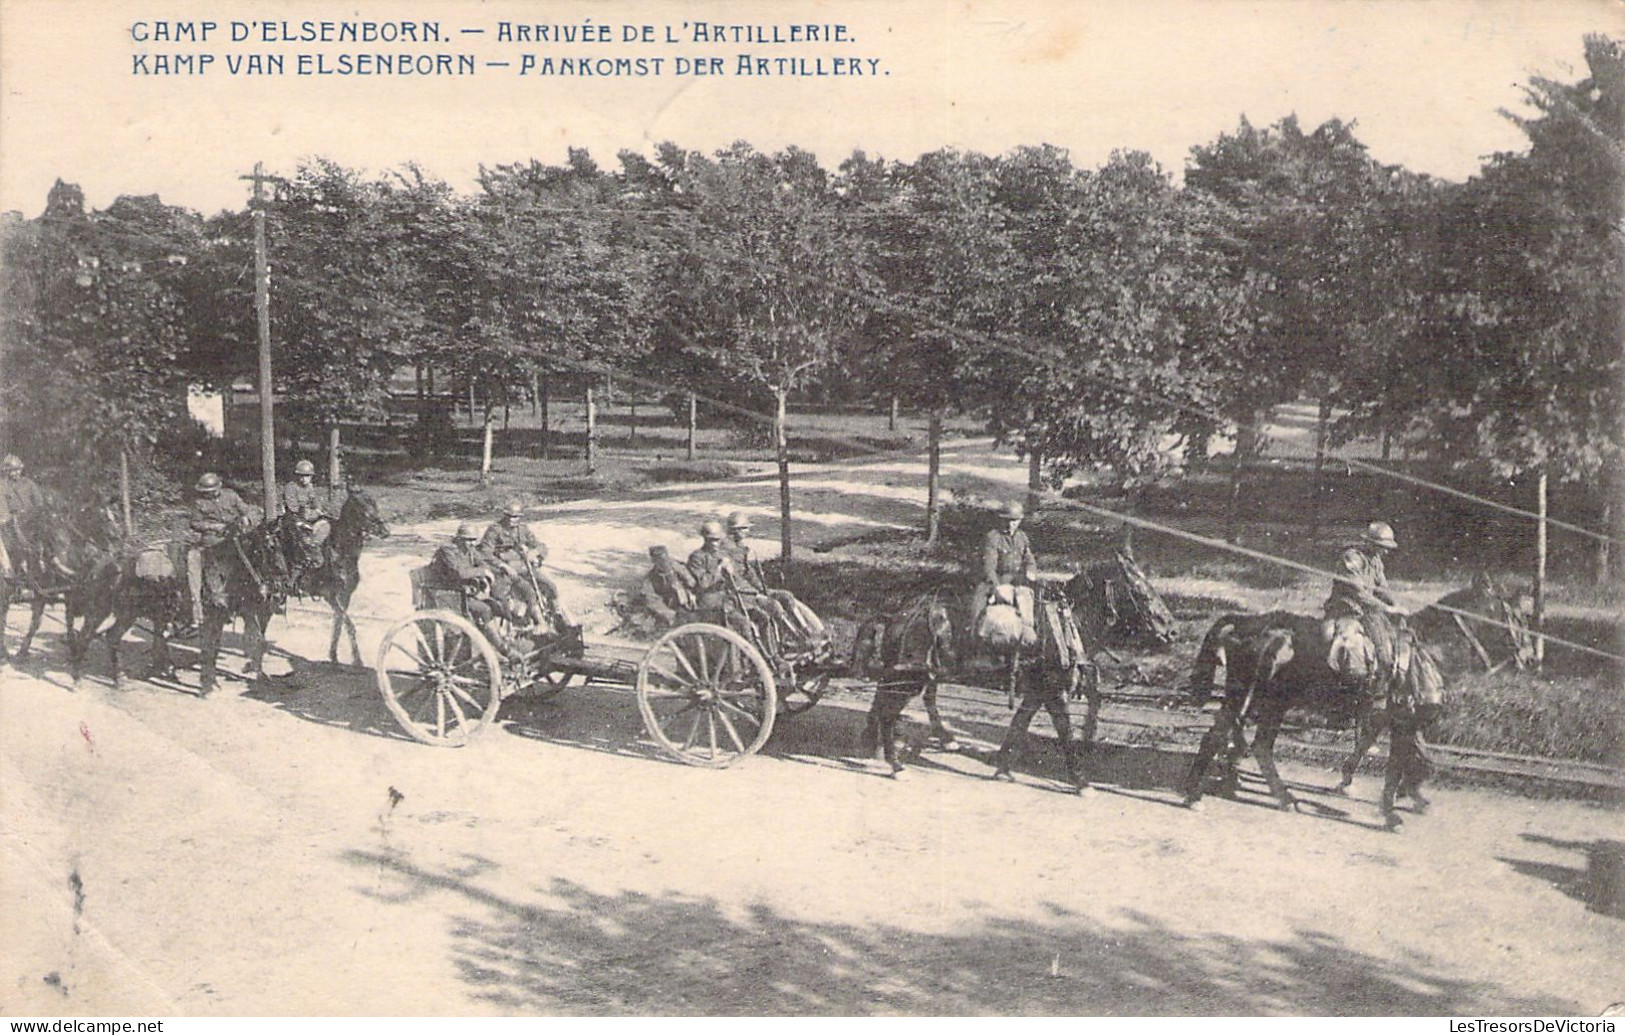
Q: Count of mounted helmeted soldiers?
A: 5